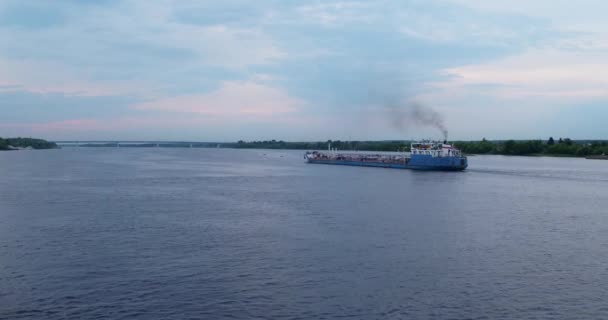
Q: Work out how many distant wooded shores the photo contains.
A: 2